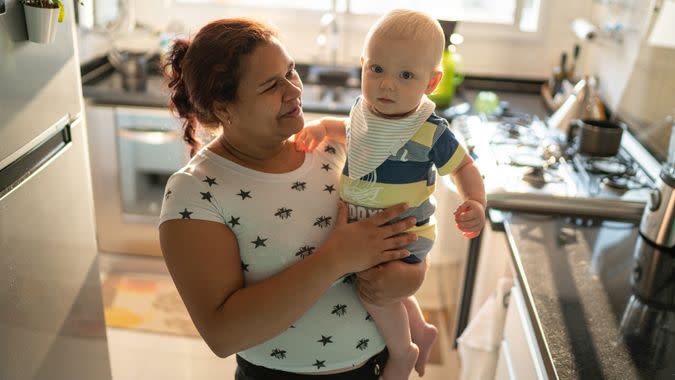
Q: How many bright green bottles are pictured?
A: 1